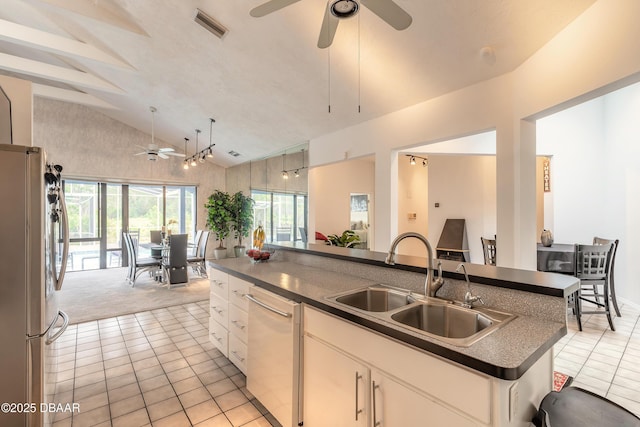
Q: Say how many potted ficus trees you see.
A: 2